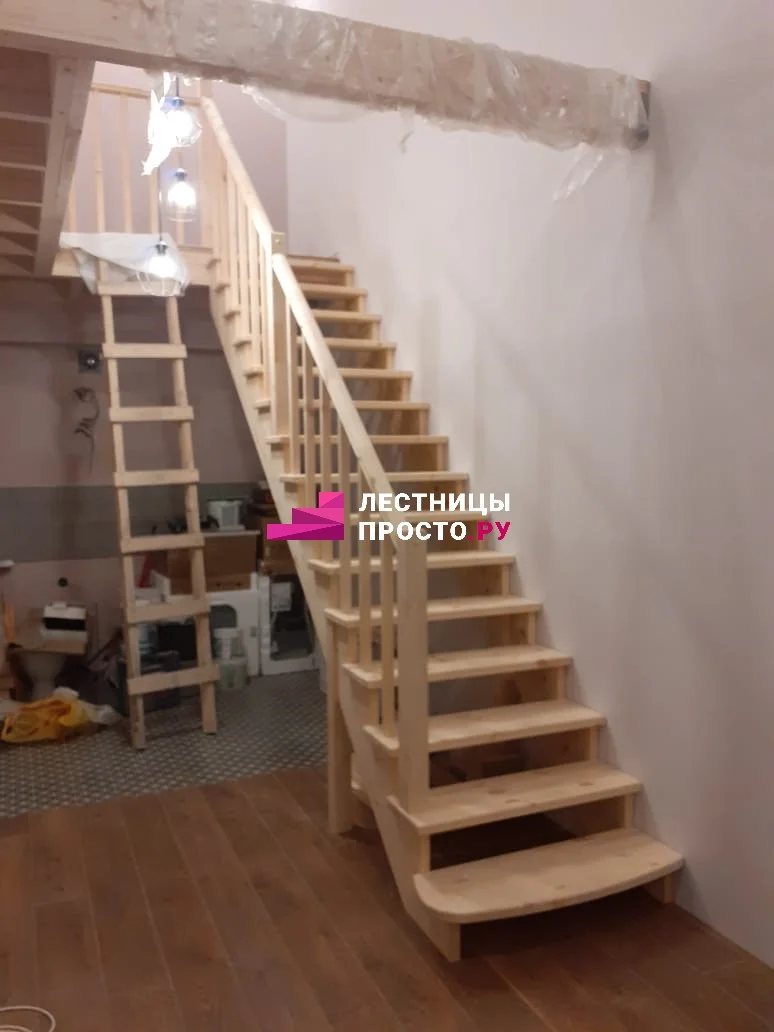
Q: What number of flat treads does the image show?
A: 15